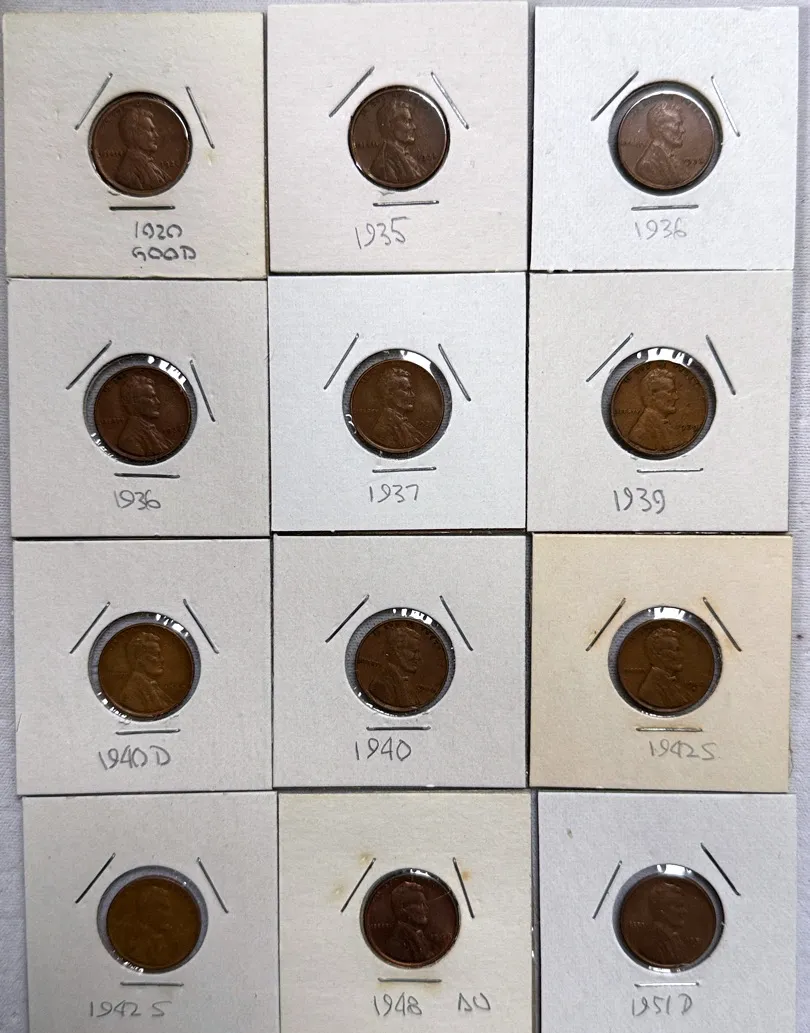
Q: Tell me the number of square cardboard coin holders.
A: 12